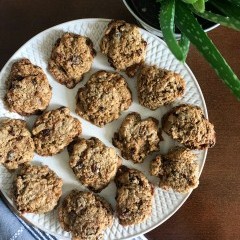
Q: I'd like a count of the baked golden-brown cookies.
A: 14